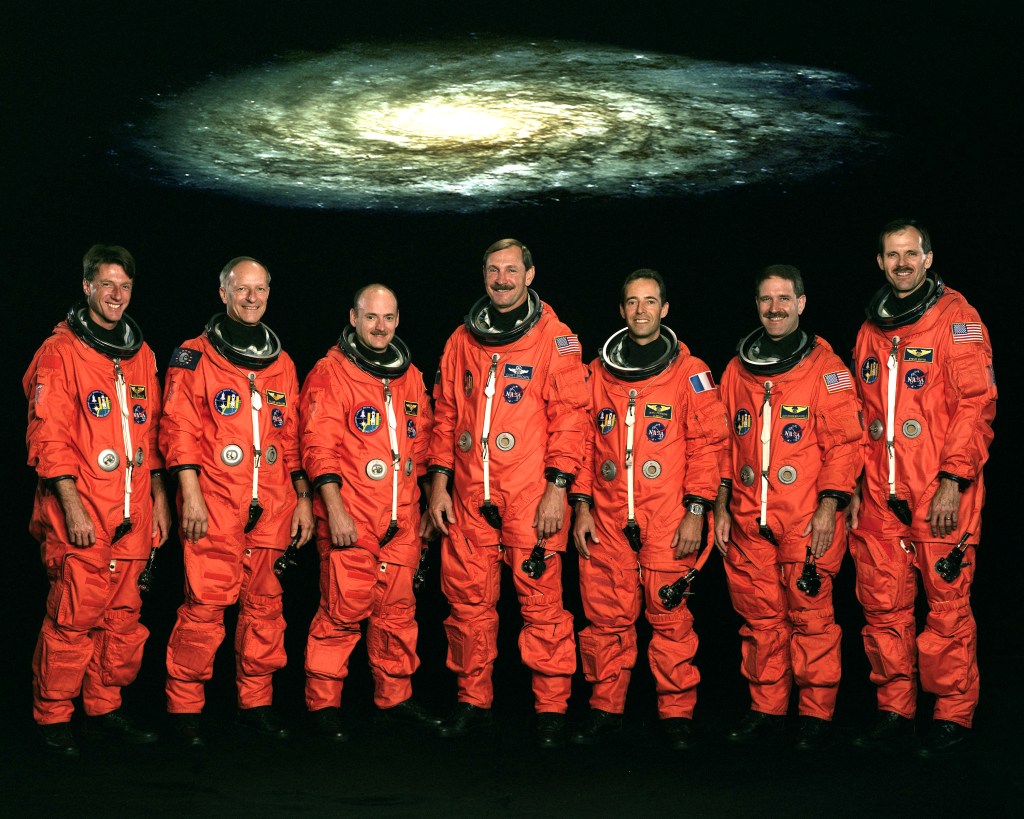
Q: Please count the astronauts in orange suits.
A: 7